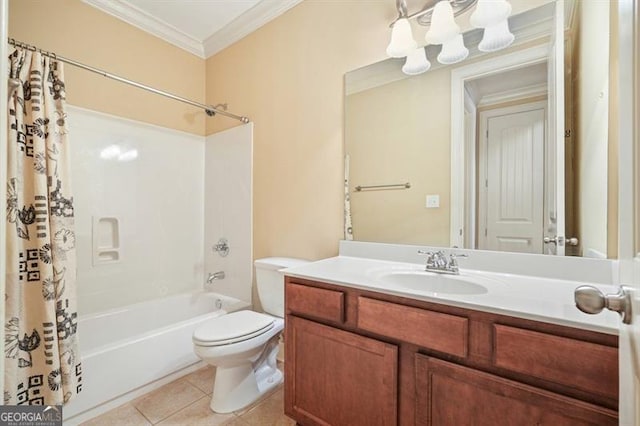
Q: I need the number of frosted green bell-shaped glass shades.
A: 0